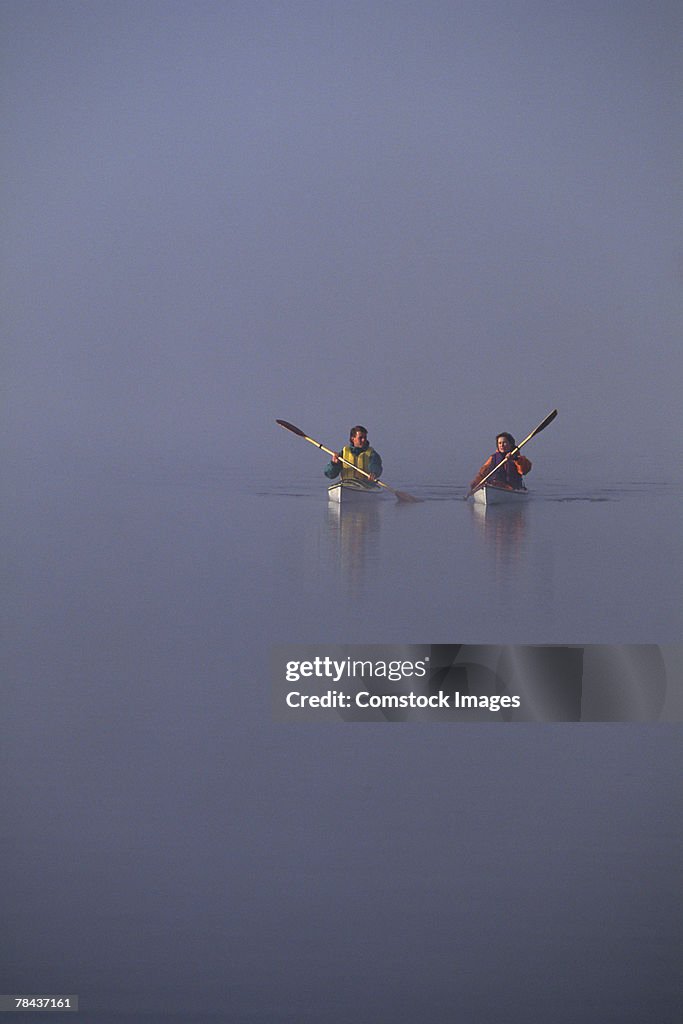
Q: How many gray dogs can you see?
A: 0